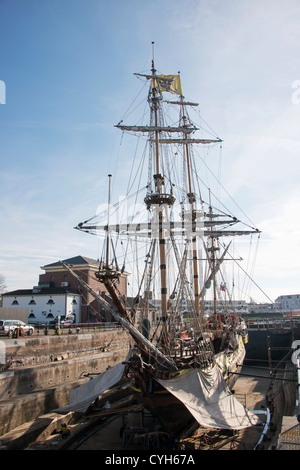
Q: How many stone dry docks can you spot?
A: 1